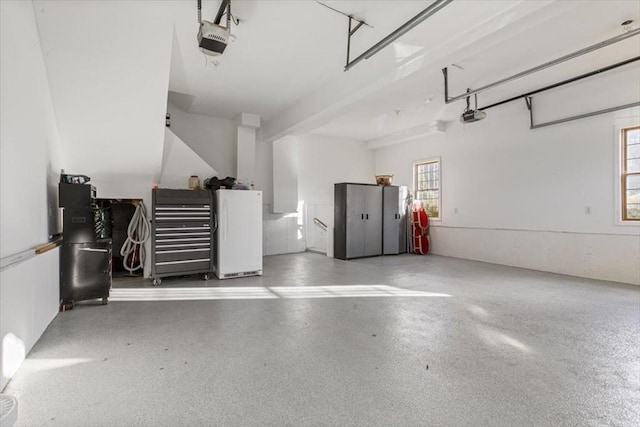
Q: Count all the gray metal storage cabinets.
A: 2